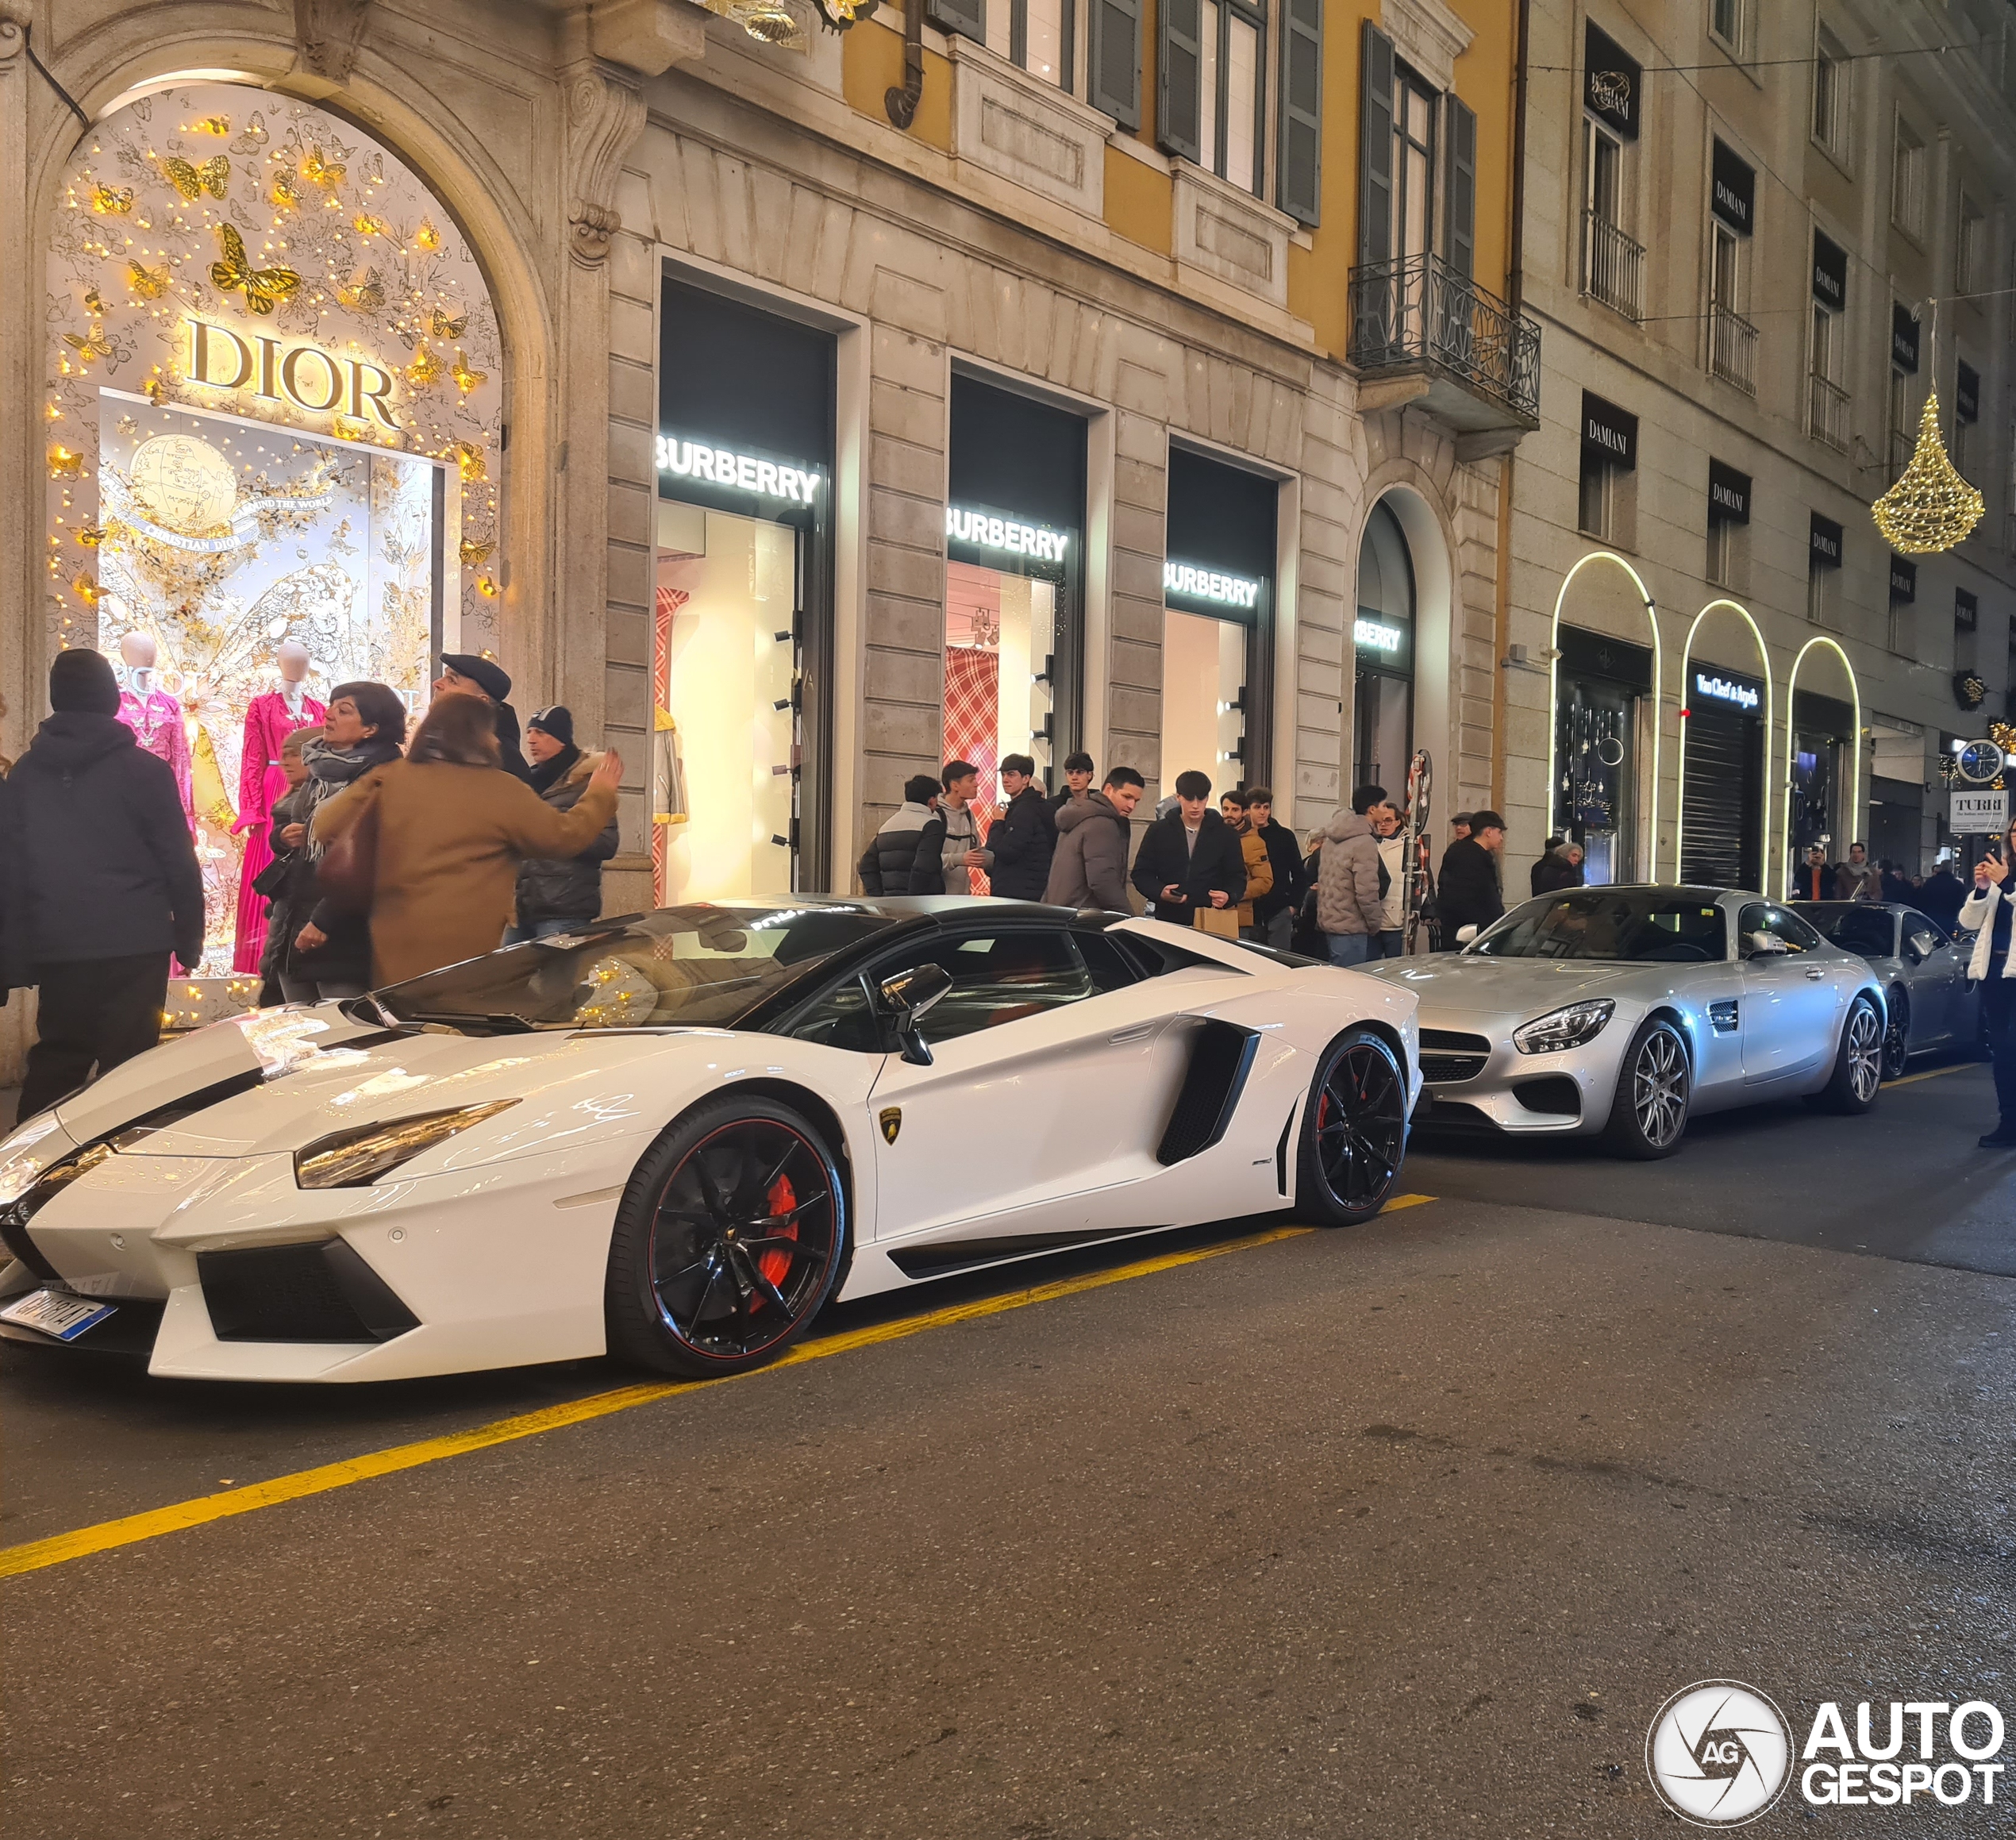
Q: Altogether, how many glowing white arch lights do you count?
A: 3